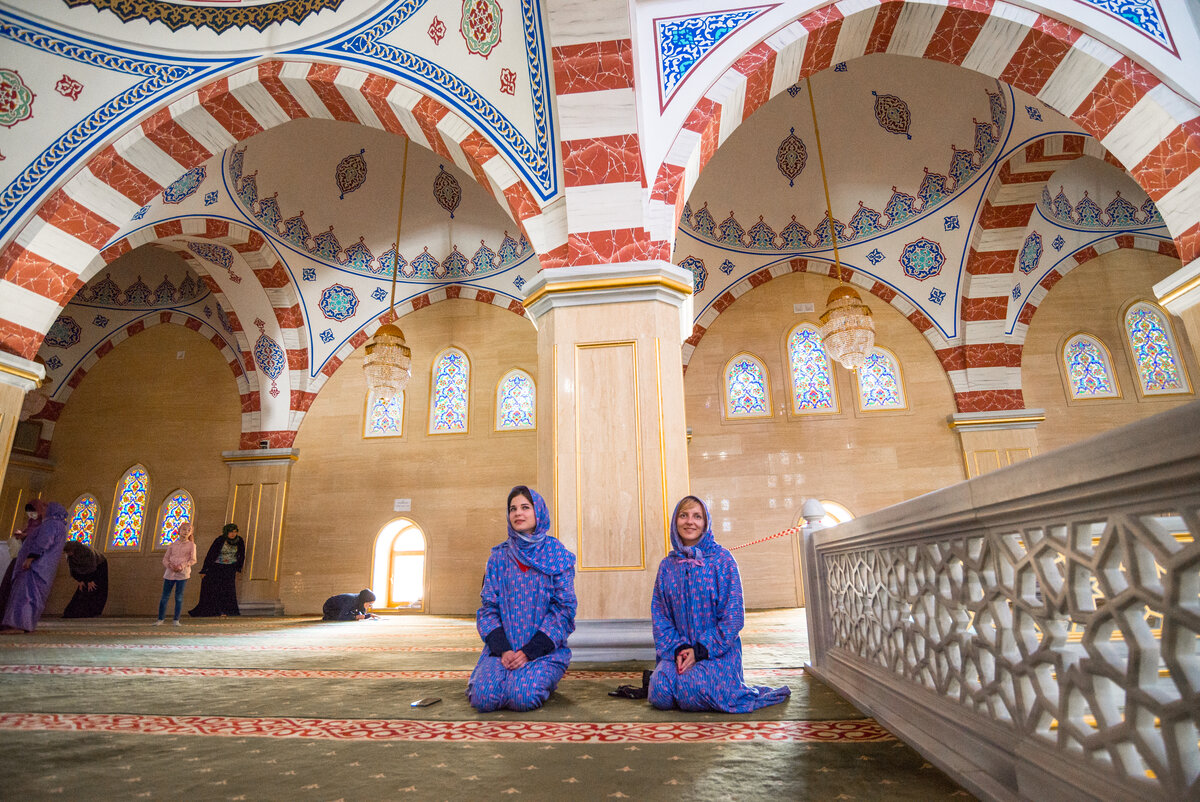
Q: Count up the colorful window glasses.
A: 11